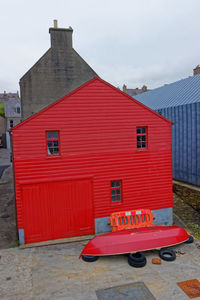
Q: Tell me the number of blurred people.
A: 0